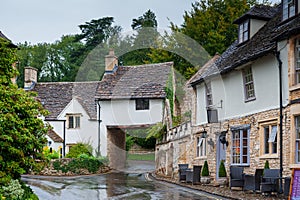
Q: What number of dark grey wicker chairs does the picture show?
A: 5